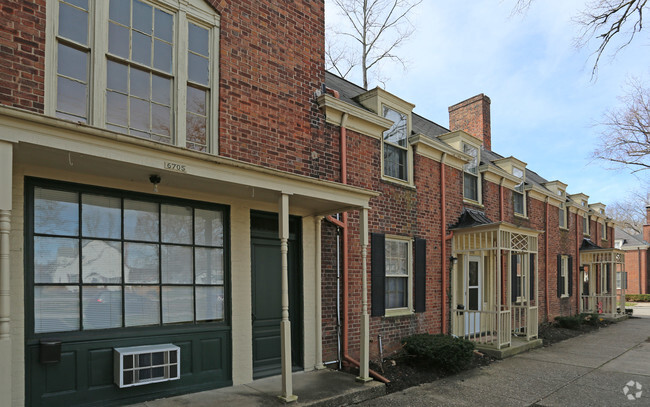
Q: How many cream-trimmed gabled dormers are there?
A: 6